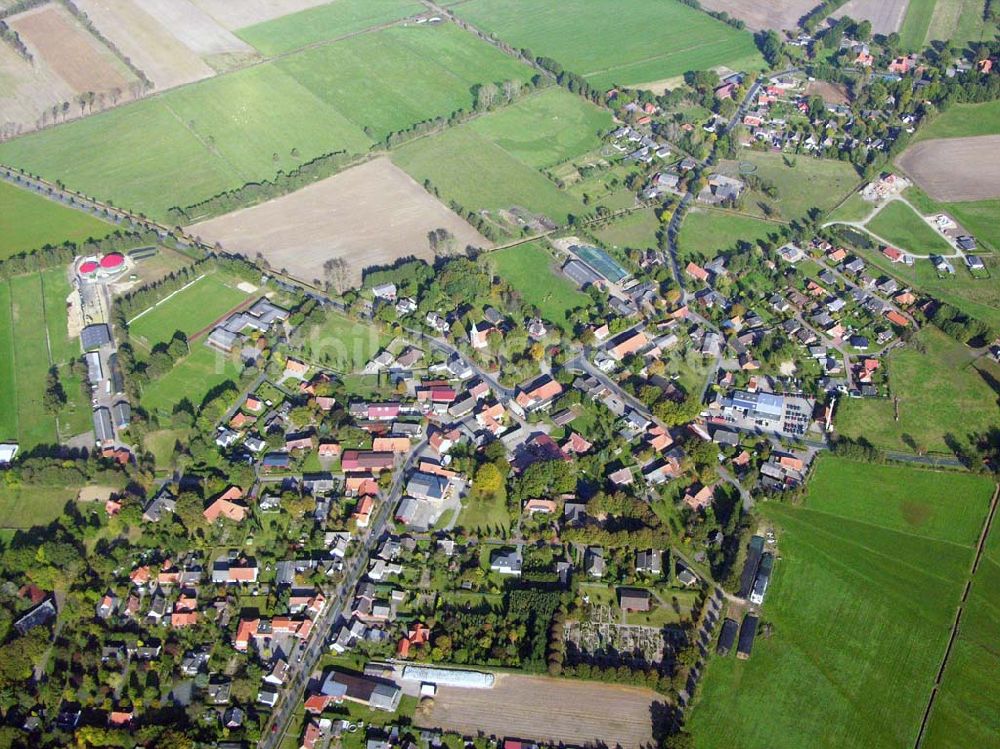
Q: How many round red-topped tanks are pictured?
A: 2